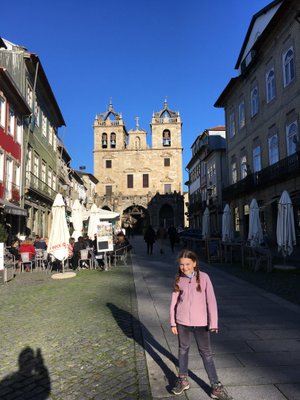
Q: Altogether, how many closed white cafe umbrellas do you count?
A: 7